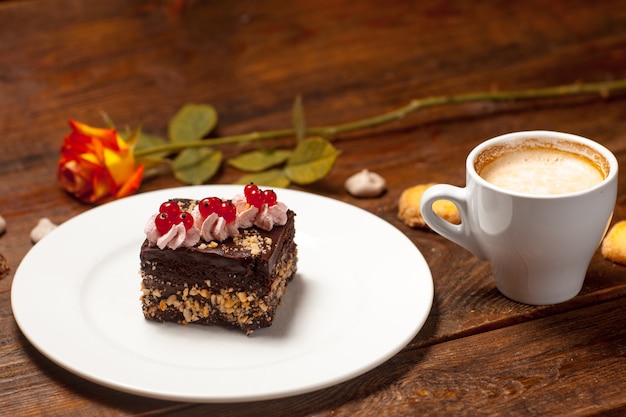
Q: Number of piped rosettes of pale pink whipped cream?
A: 3